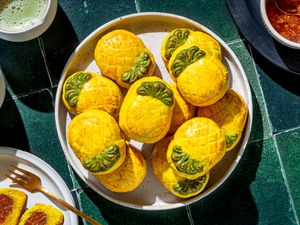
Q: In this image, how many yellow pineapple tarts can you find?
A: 11